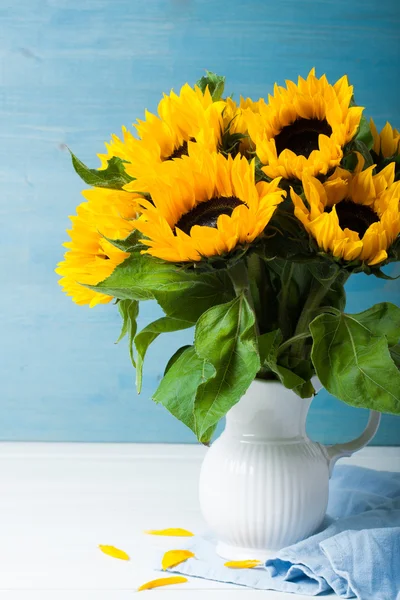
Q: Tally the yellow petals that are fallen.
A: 5